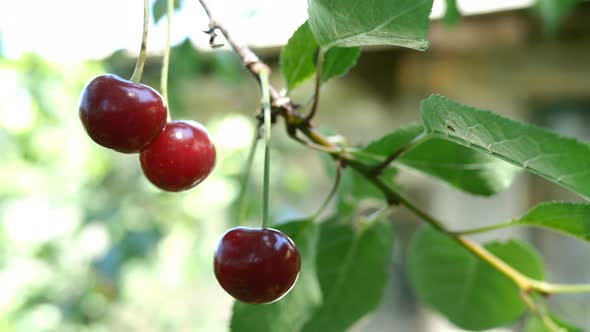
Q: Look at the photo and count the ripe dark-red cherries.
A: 3